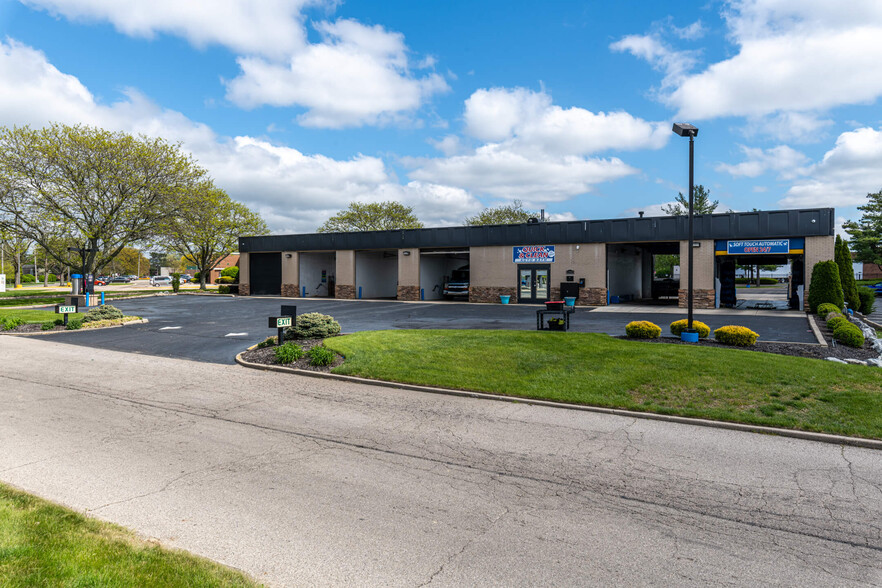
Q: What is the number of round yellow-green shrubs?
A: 3